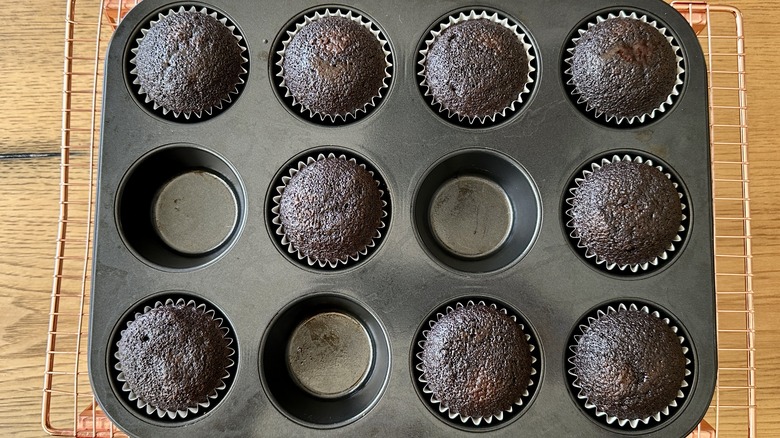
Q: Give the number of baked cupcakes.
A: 9